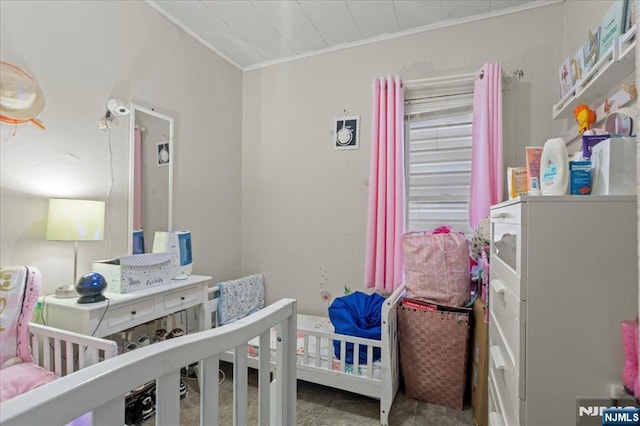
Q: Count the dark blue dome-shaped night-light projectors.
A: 1